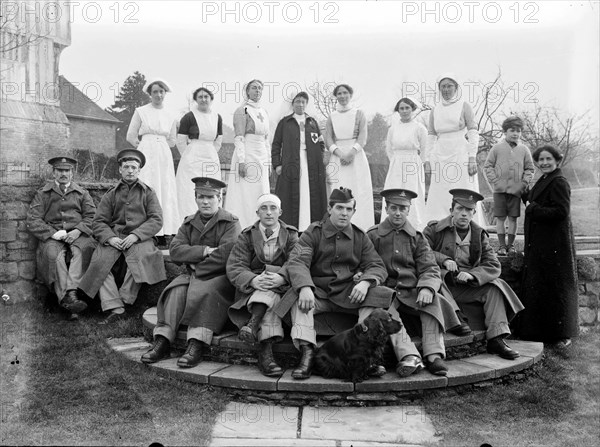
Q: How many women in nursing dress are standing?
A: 7